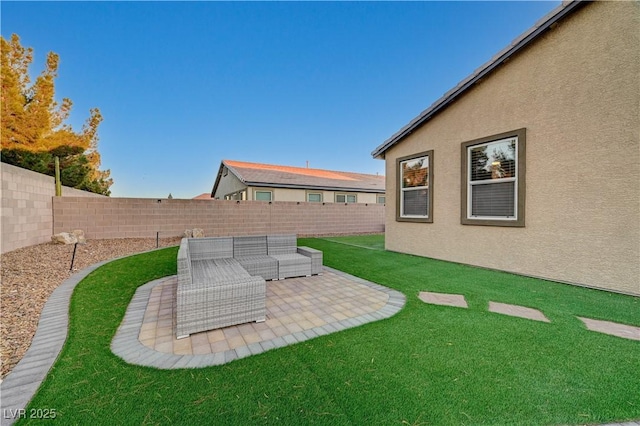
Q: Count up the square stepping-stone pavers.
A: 3